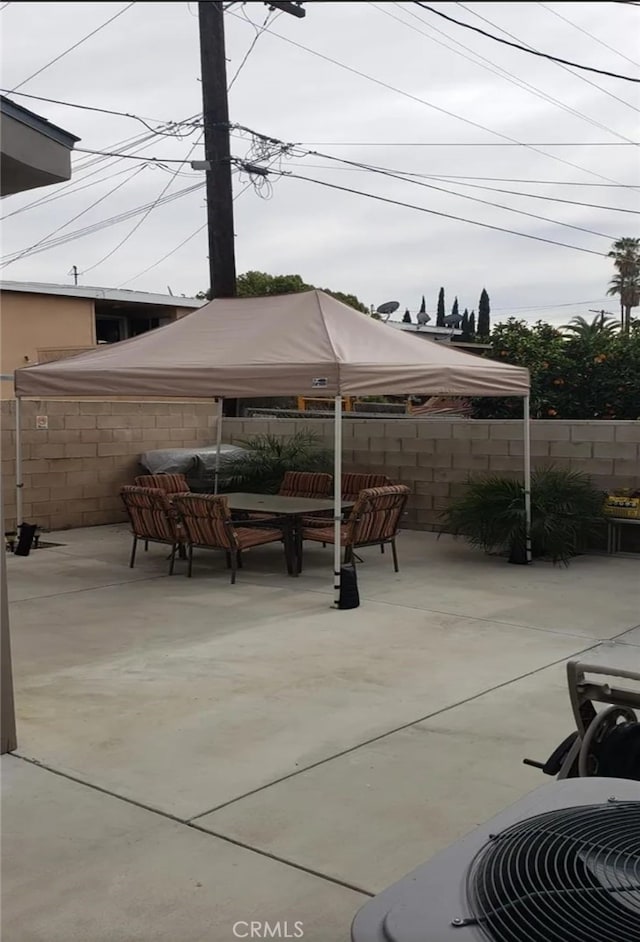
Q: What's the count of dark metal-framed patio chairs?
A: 6